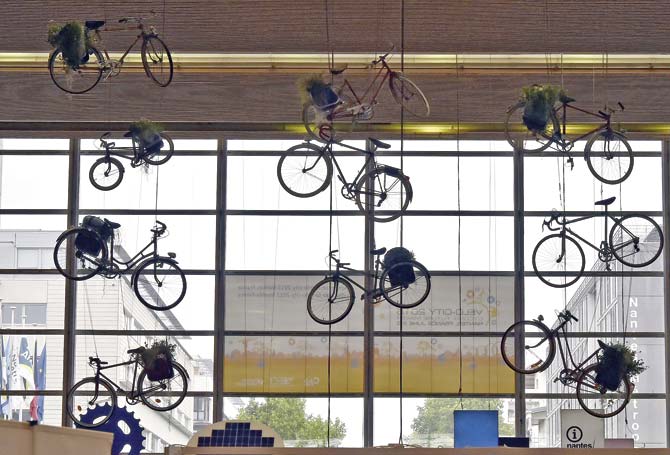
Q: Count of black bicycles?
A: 7